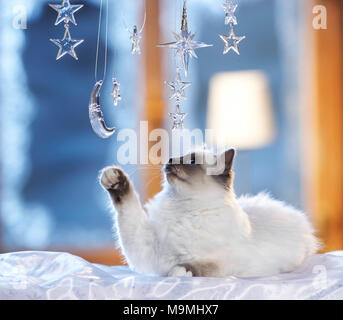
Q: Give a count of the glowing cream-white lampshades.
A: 1